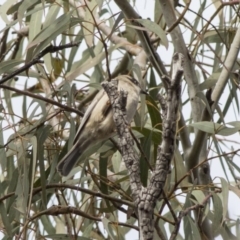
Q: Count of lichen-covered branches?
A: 2